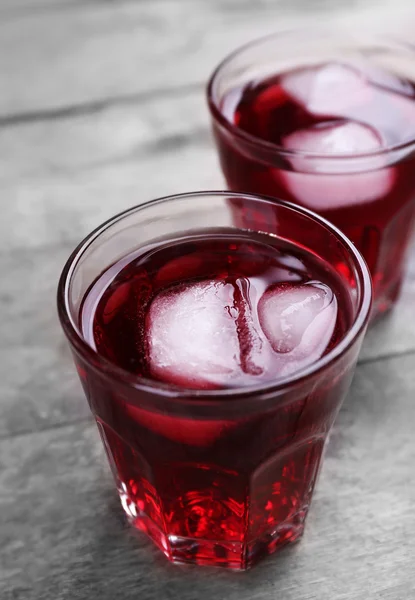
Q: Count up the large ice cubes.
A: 4